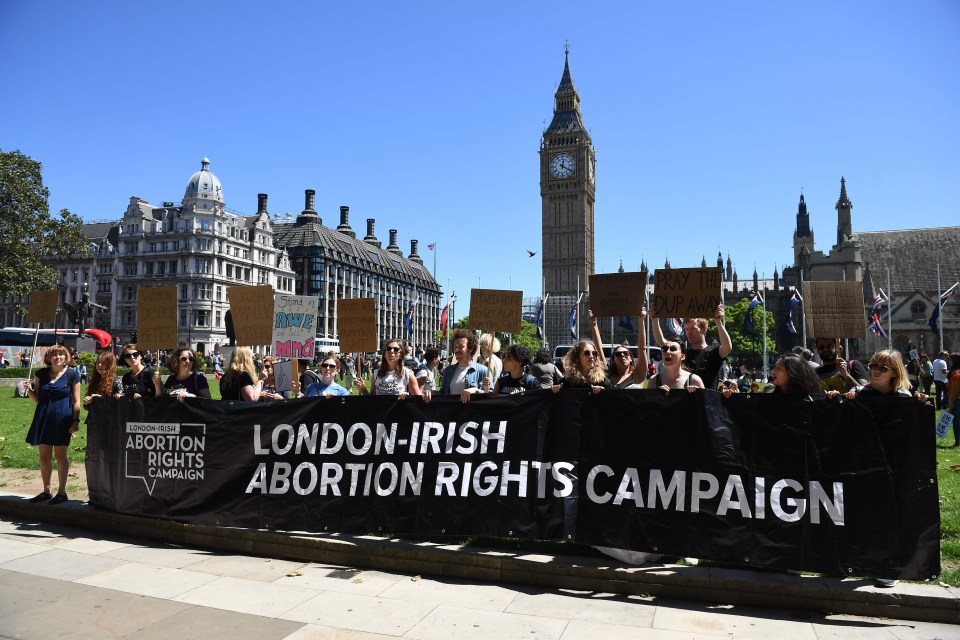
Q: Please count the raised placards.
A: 9